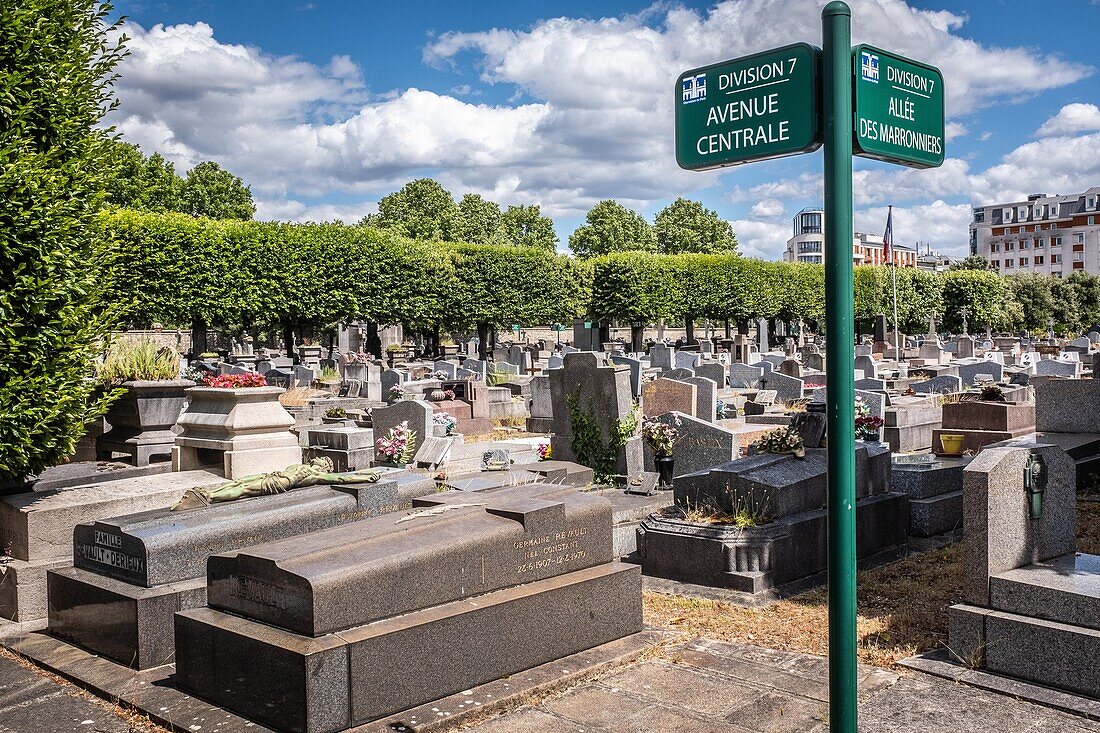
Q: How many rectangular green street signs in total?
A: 2